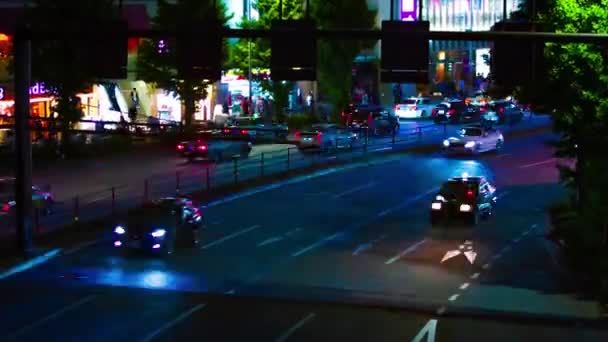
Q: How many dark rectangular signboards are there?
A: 5